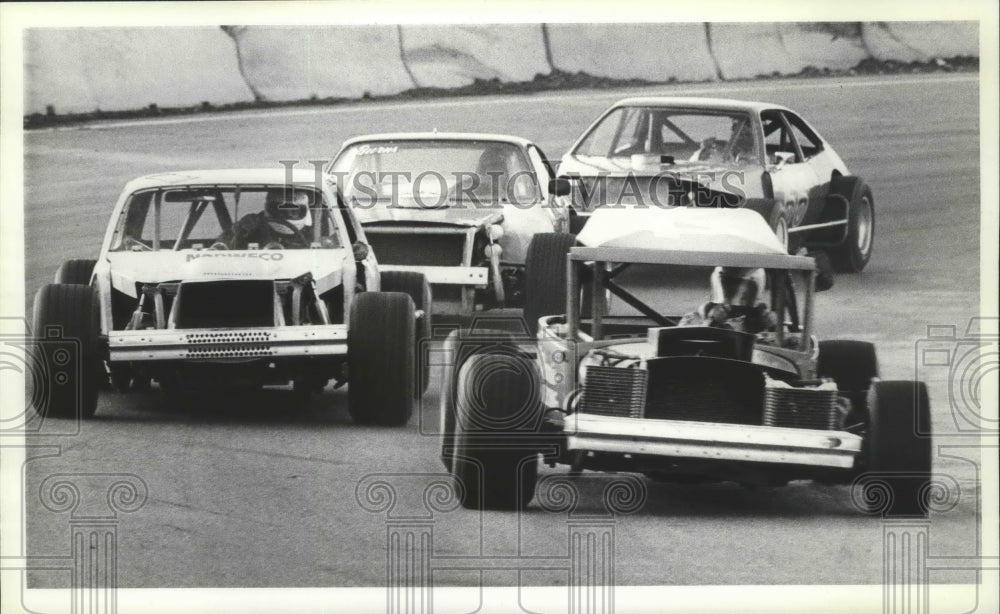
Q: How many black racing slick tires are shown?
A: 11